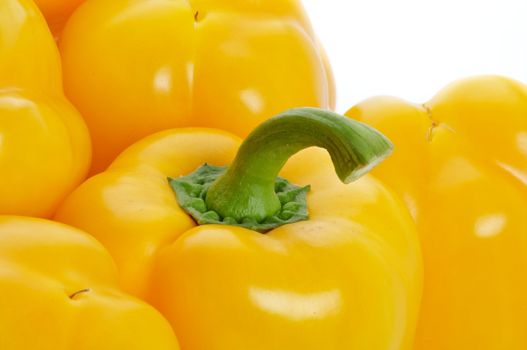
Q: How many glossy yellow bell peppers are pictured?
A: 5